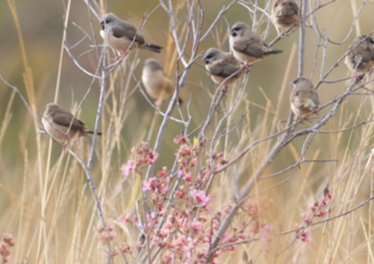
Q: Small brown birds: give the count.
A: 8